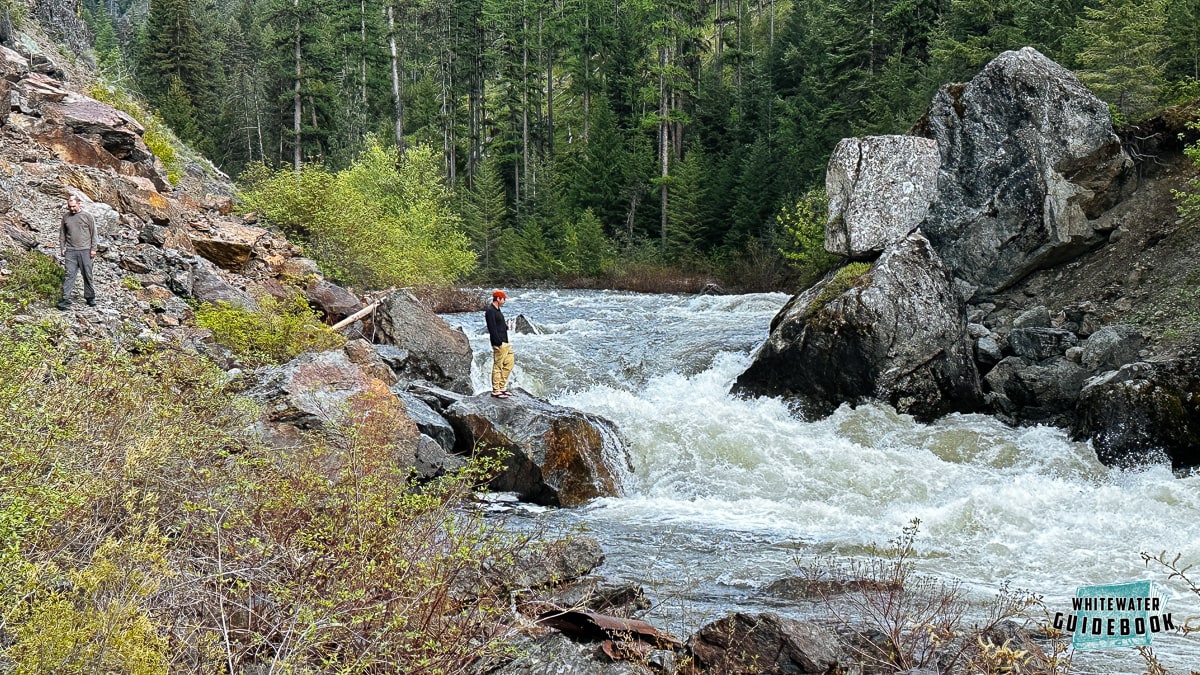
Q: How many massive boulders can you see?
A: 3